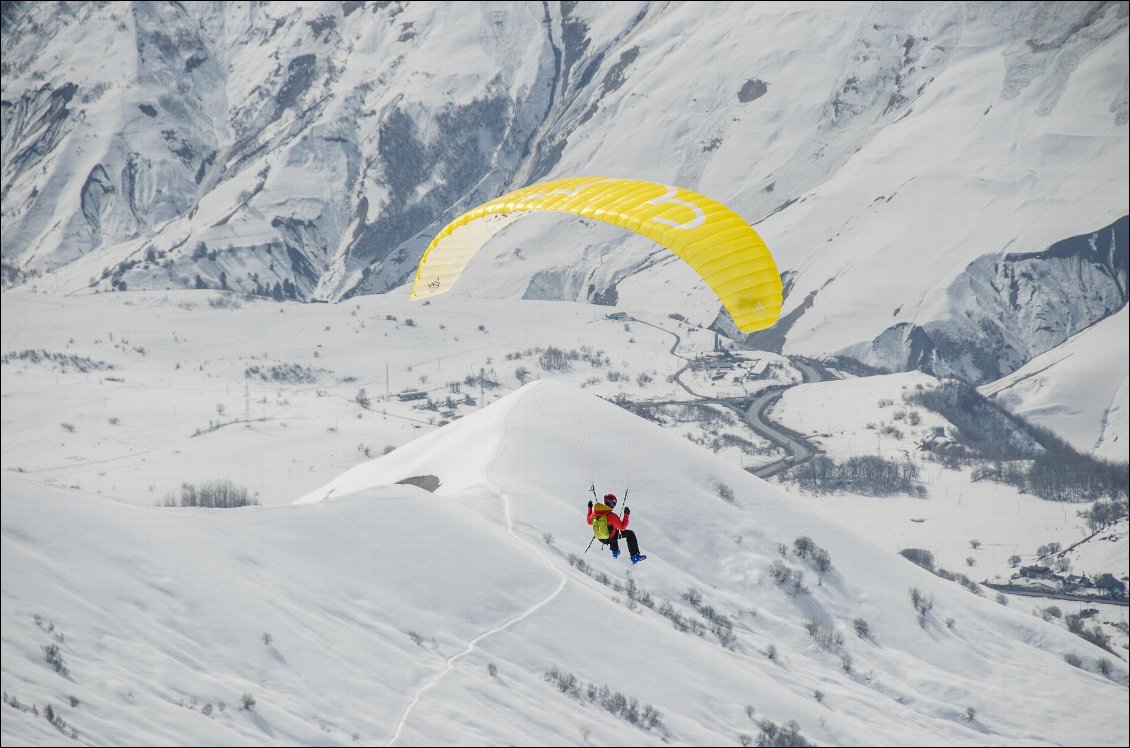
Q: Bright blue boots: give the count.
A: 2